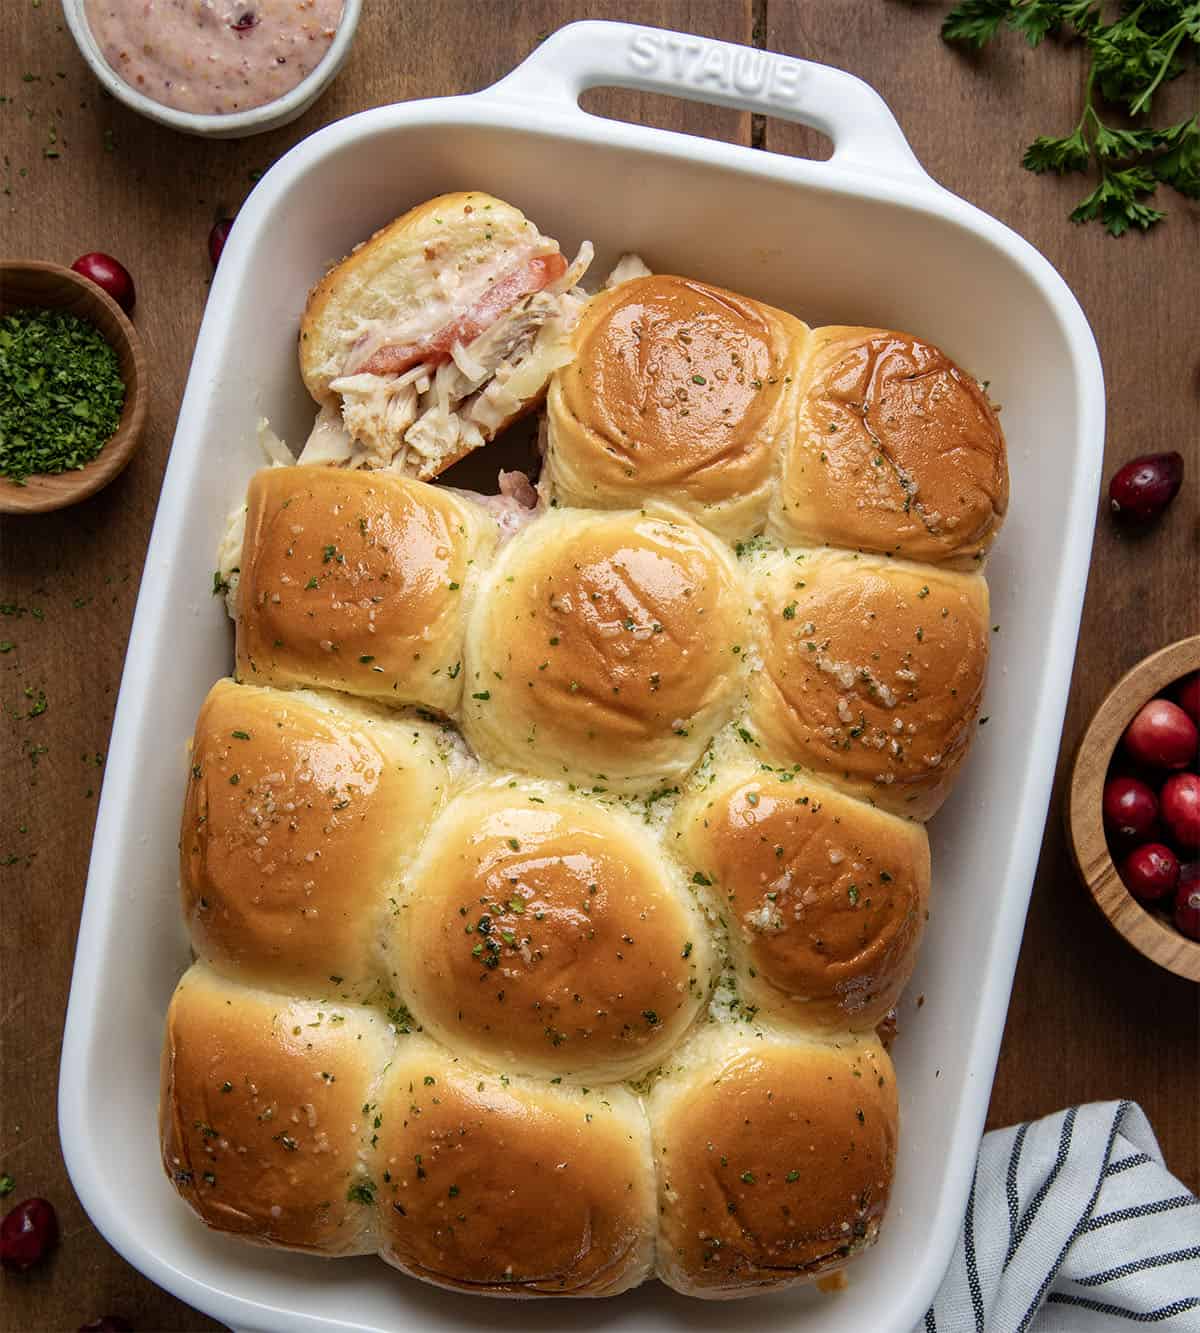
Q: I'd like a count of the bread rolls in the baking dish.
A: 12